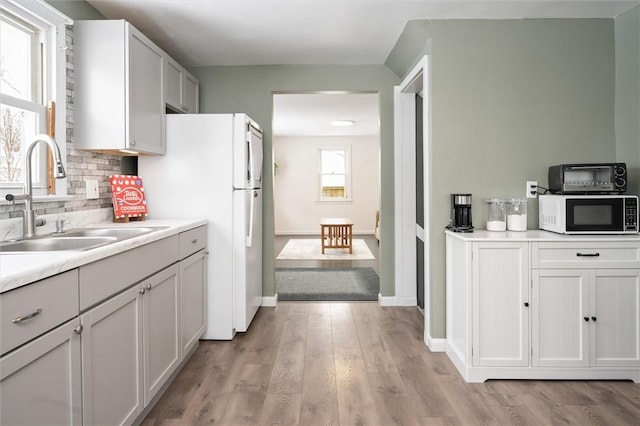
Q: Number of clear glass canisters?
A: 2